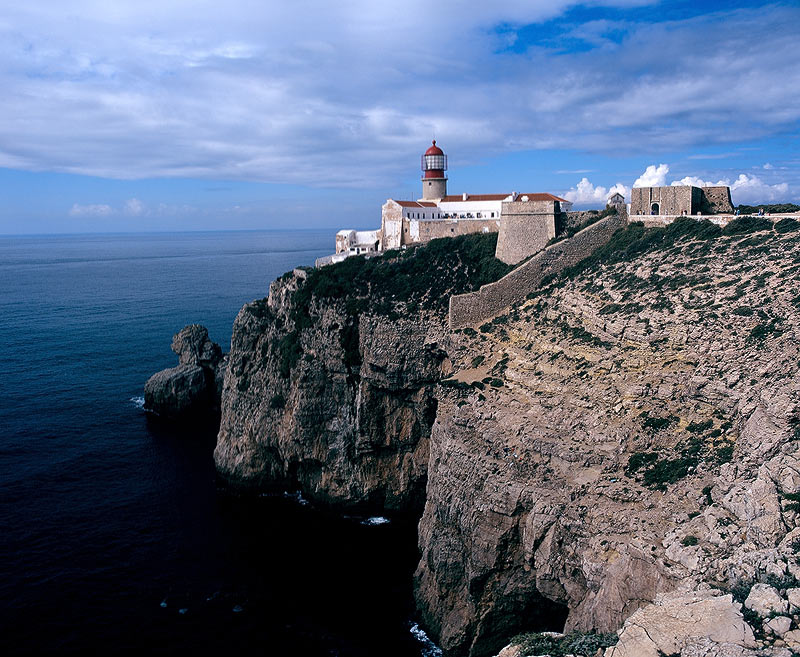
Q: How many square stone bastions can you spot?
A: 2